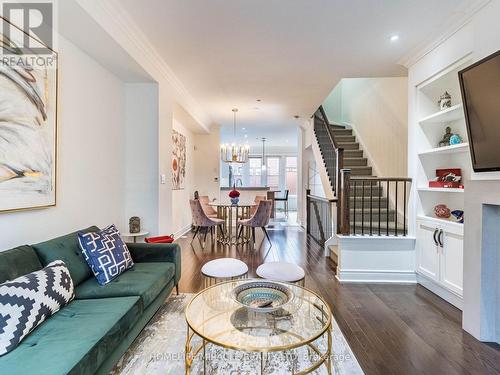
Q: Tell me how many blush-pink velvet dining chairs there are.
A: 4